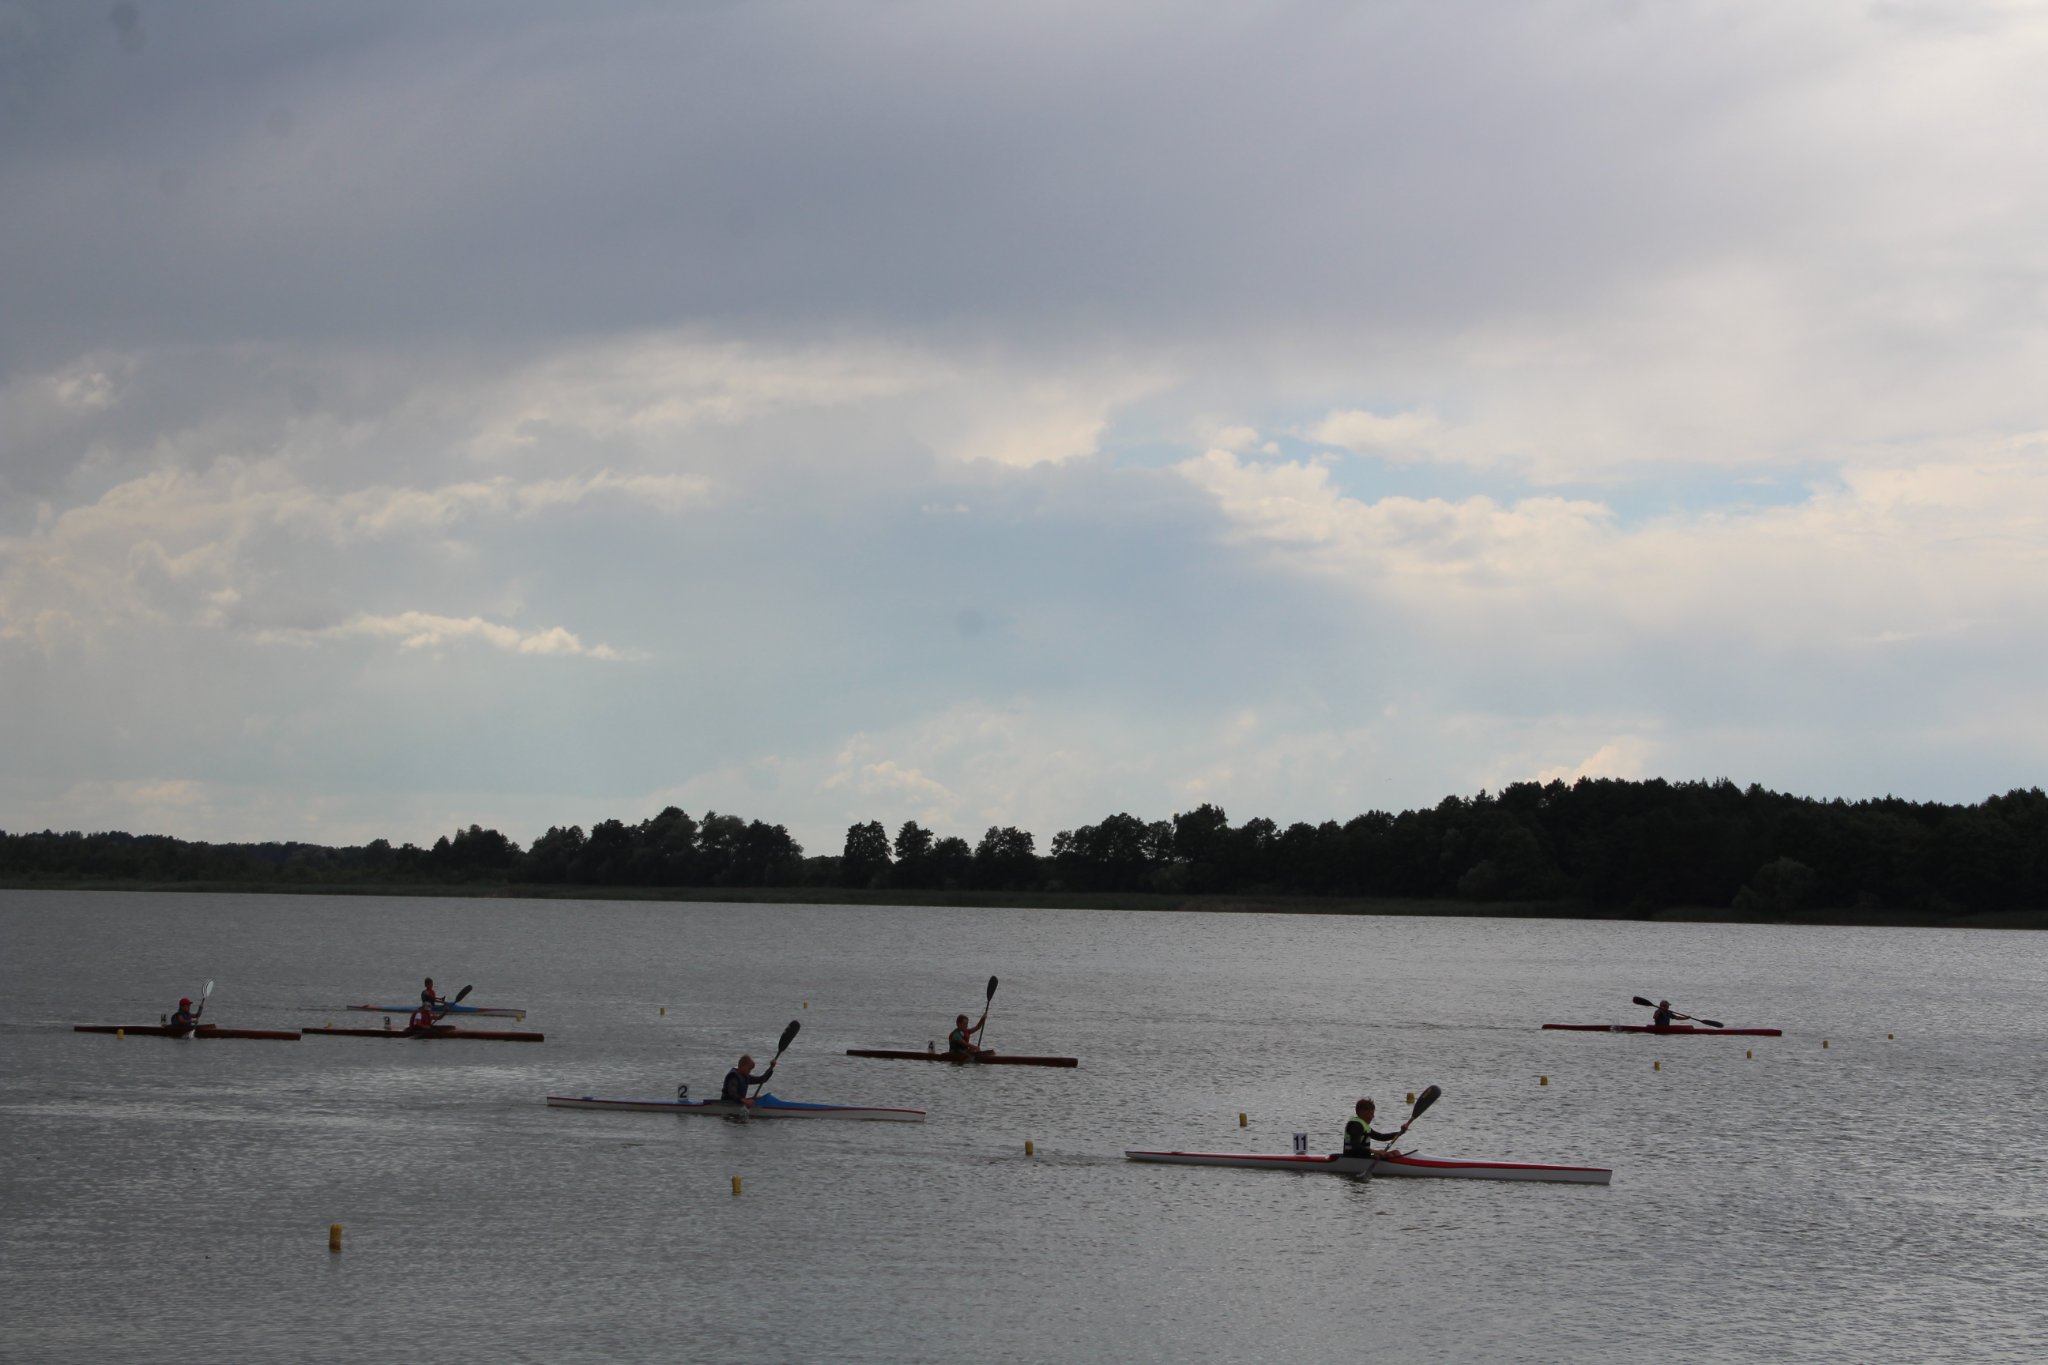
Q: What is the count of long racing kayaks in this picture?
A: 7